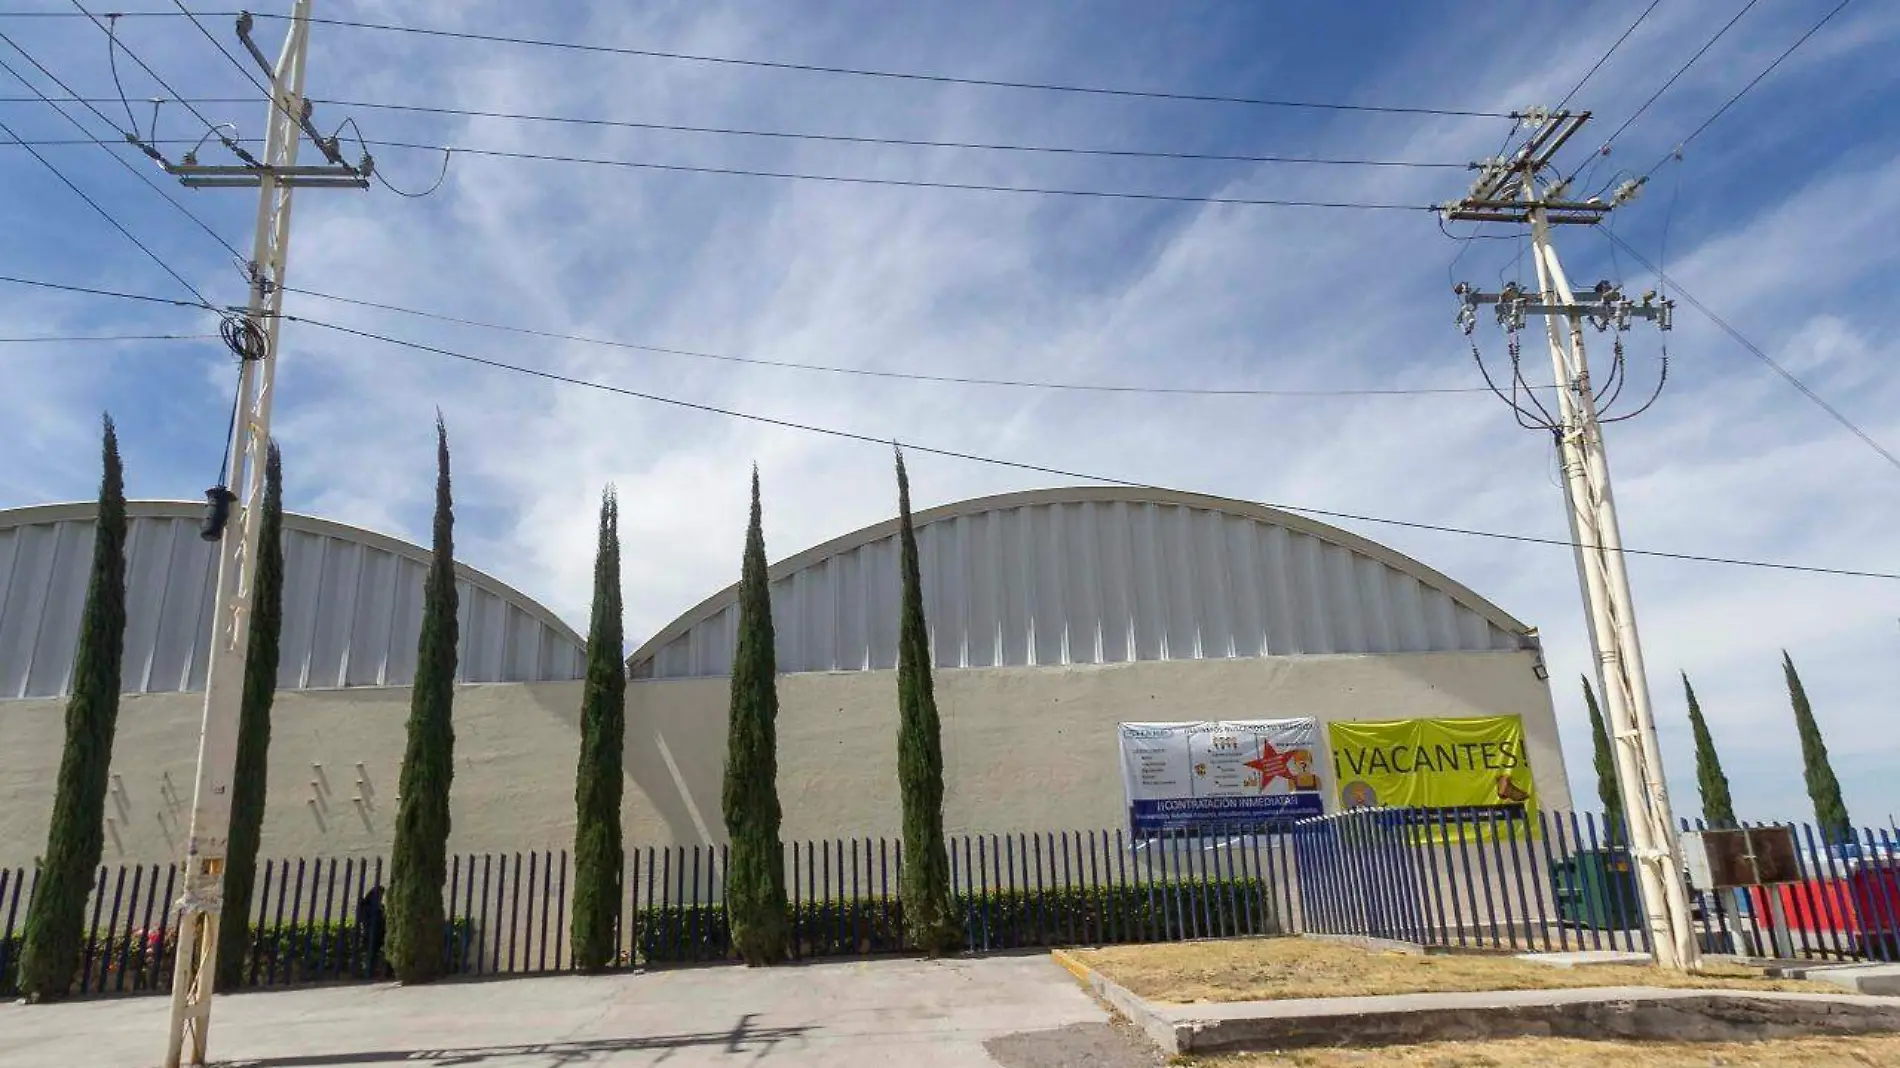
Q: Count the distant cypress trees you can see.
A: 3